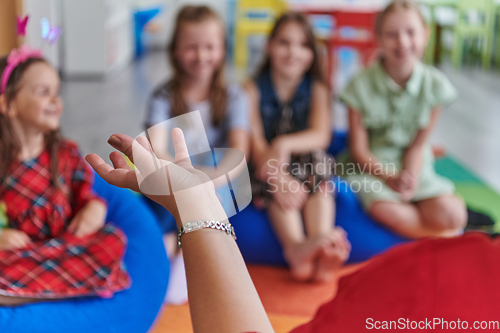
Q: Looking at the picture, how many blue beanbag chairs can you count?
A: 2